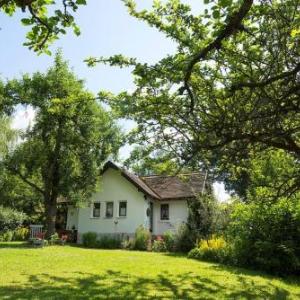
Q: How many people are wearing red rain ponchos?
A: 0